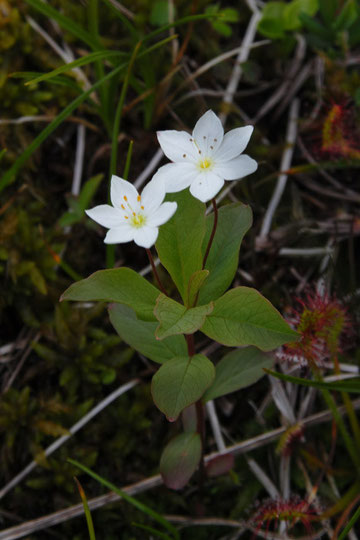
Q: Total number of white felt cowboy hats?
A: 0